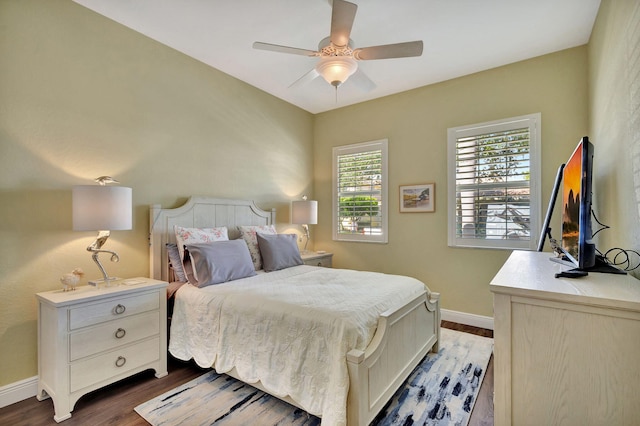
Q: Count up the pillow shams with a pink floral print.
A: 2